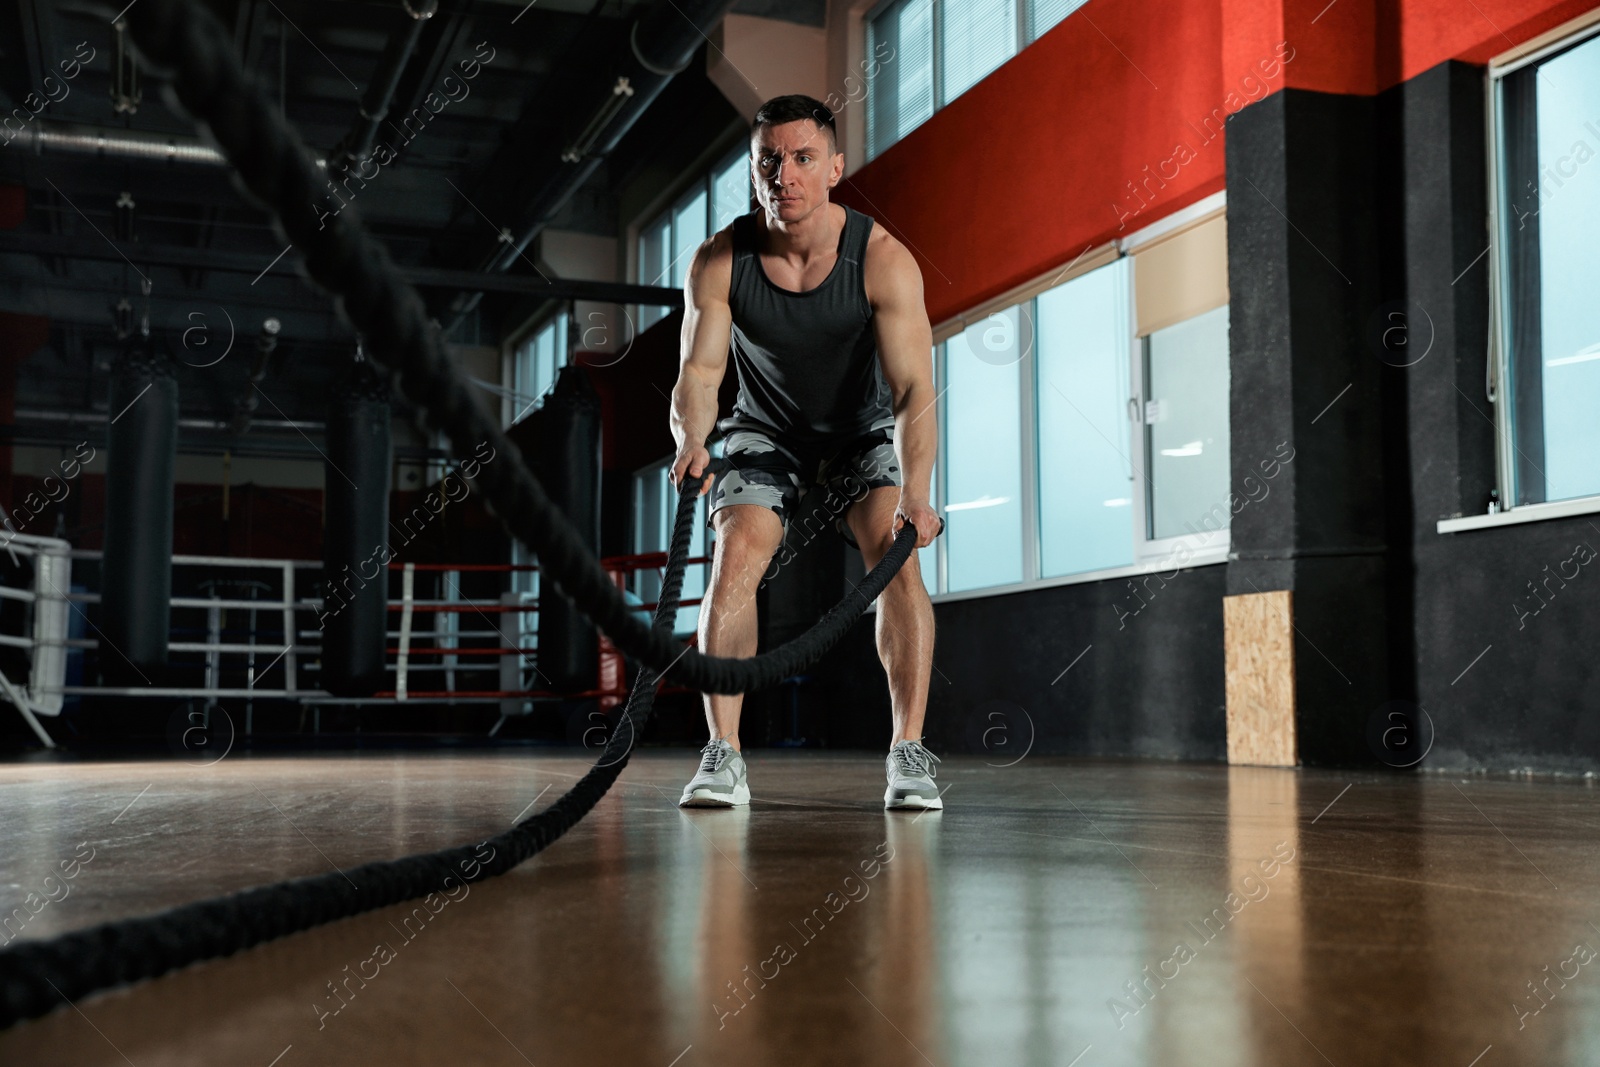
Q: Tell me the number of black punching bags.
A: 3